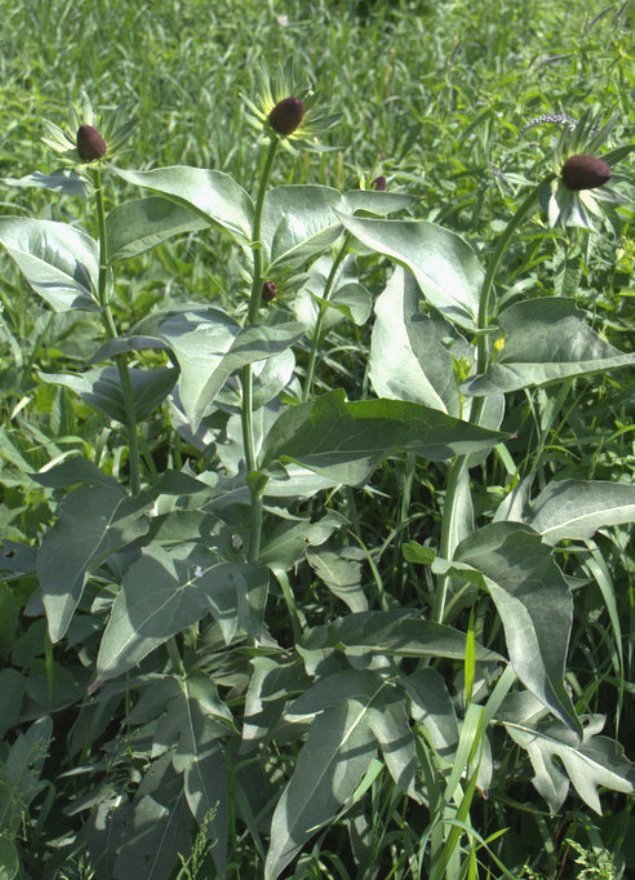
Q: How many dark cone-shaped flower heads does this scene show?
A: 5